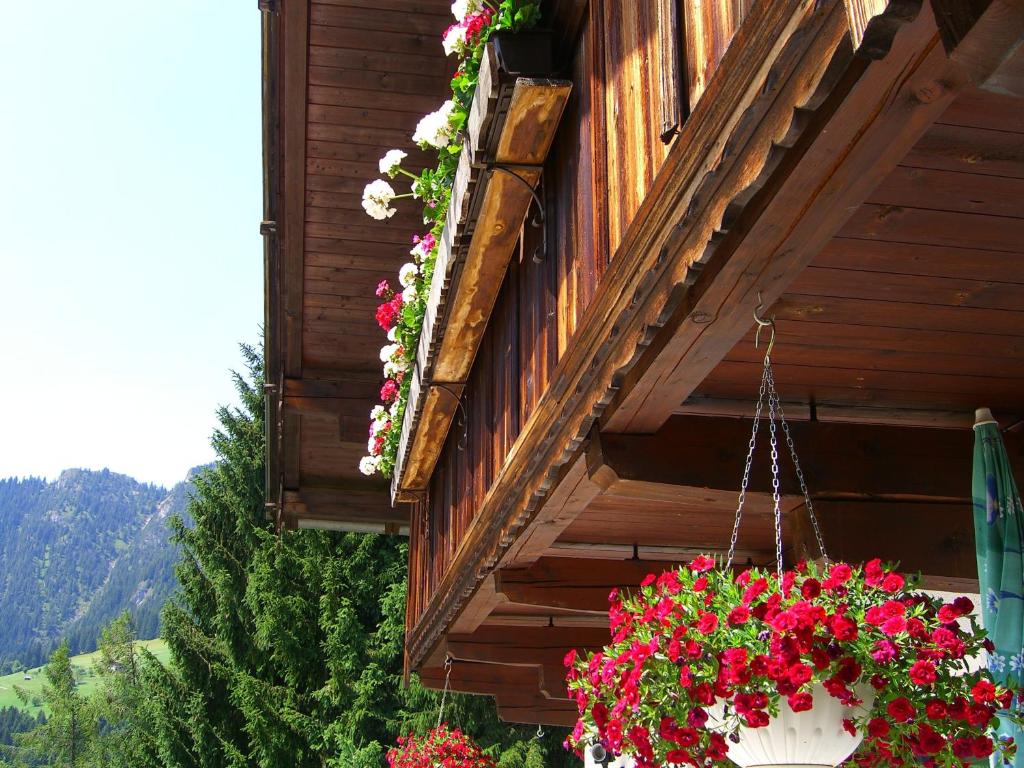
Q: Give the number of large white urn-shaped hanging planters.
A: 1